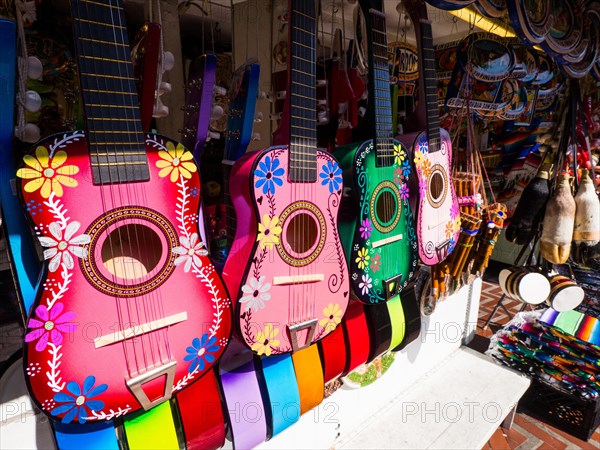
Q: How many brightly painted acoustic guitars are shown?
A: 4